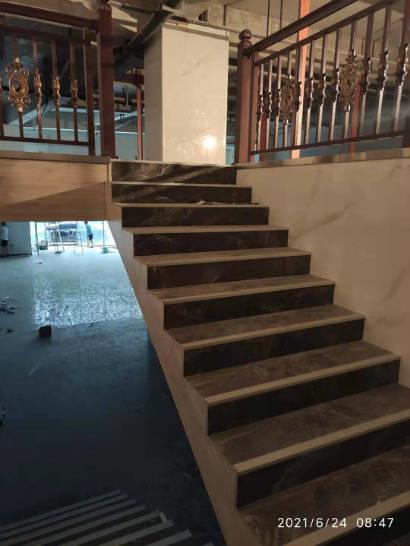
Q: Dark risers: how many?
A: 10